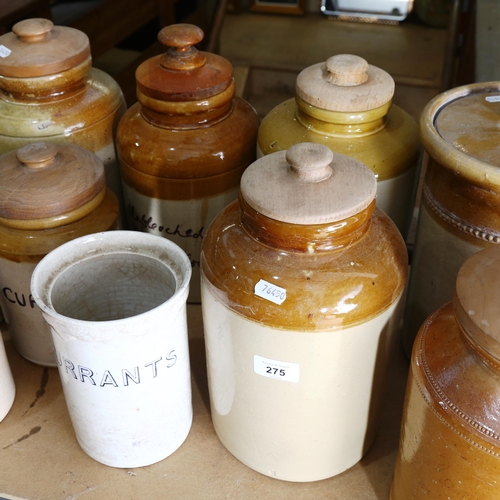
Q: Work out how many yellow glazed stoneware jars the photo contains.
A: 1